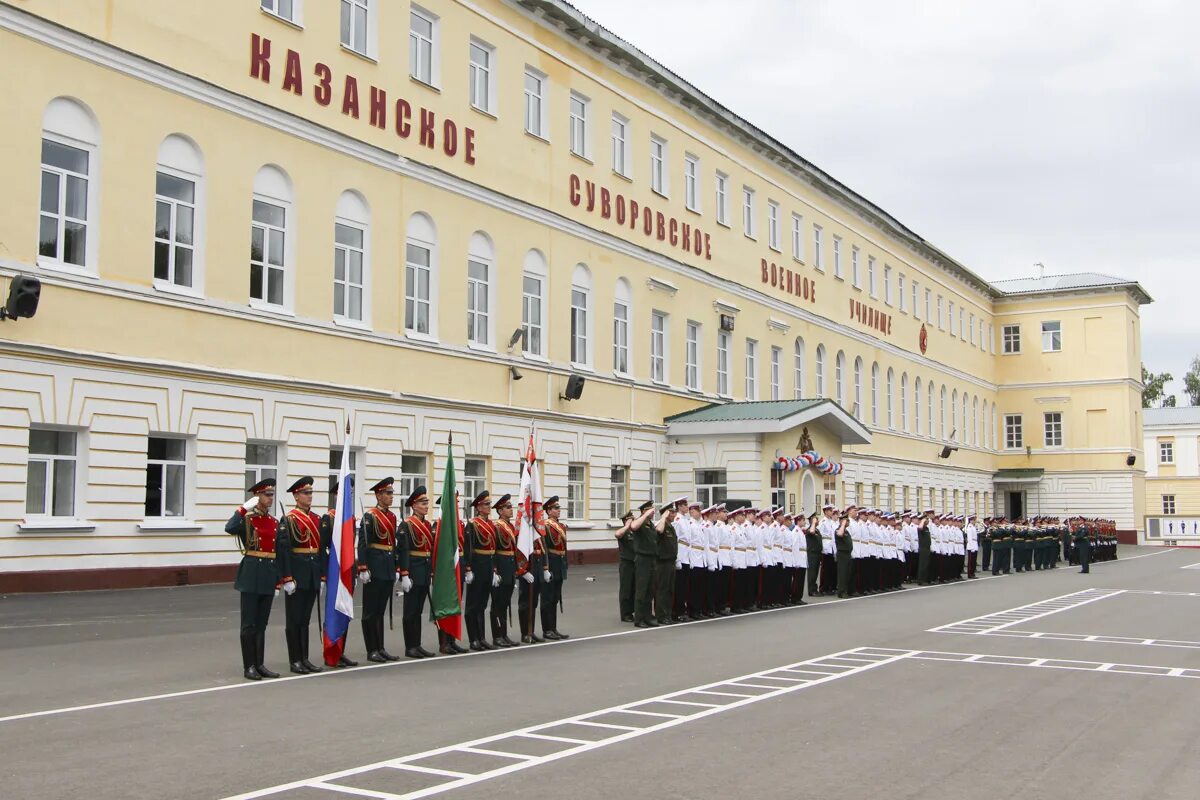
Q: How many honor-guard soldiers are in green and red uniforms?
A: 10